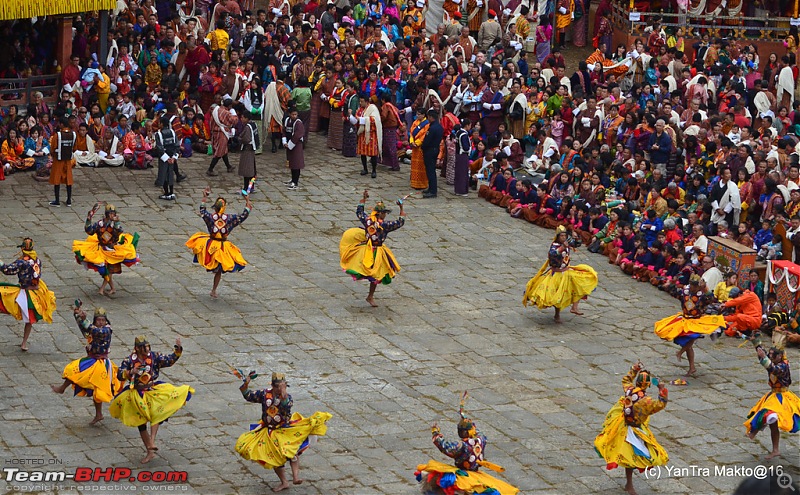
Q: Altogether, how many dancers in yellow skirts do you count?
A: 12